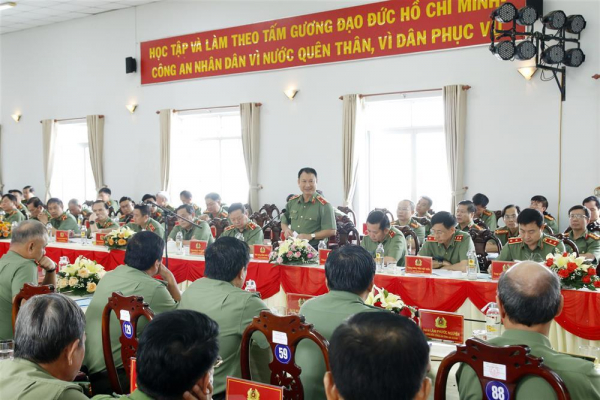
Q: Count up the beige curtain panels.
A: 6